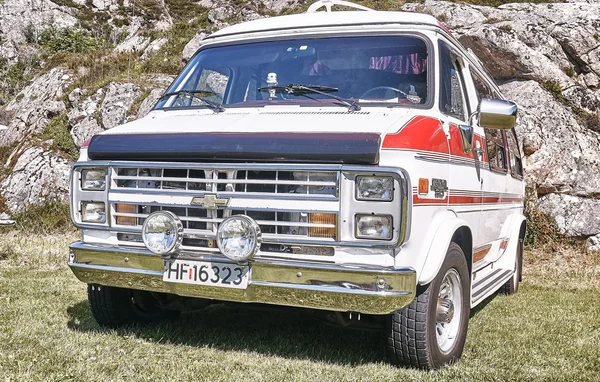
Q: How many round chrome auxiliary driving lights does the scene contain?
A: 2